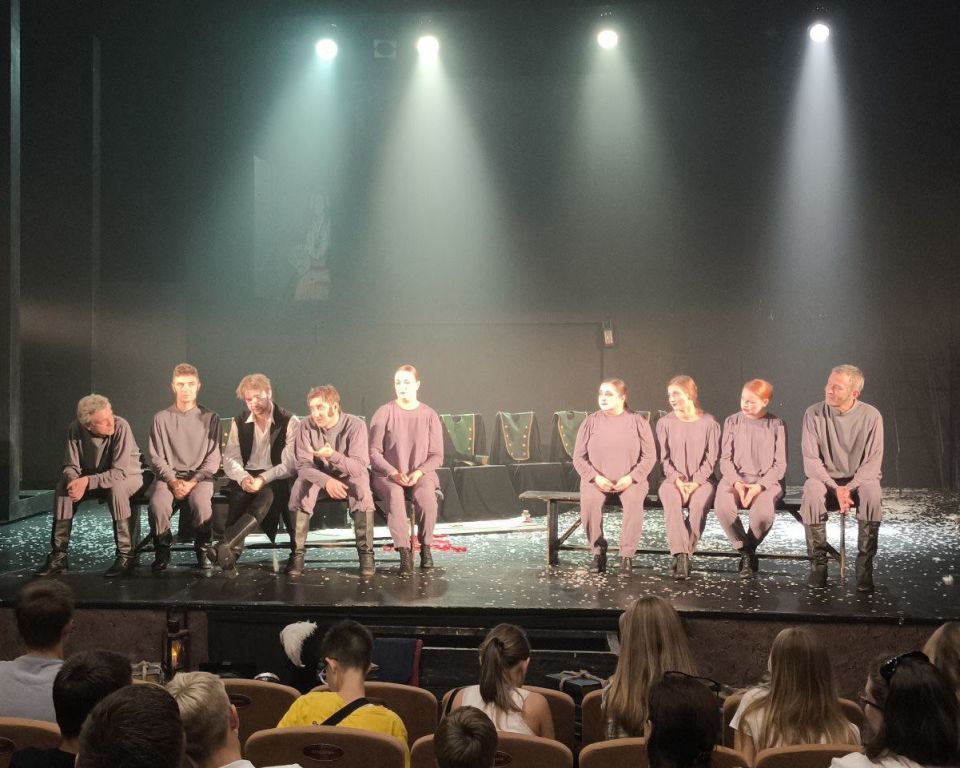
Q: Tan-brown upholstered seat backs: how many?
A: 11